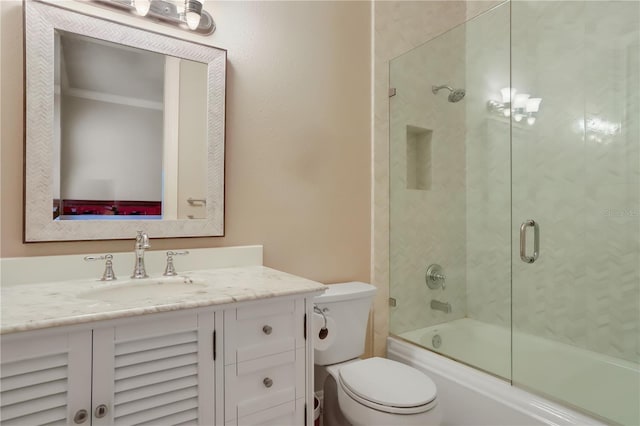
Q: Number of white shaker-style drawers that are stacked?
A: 3